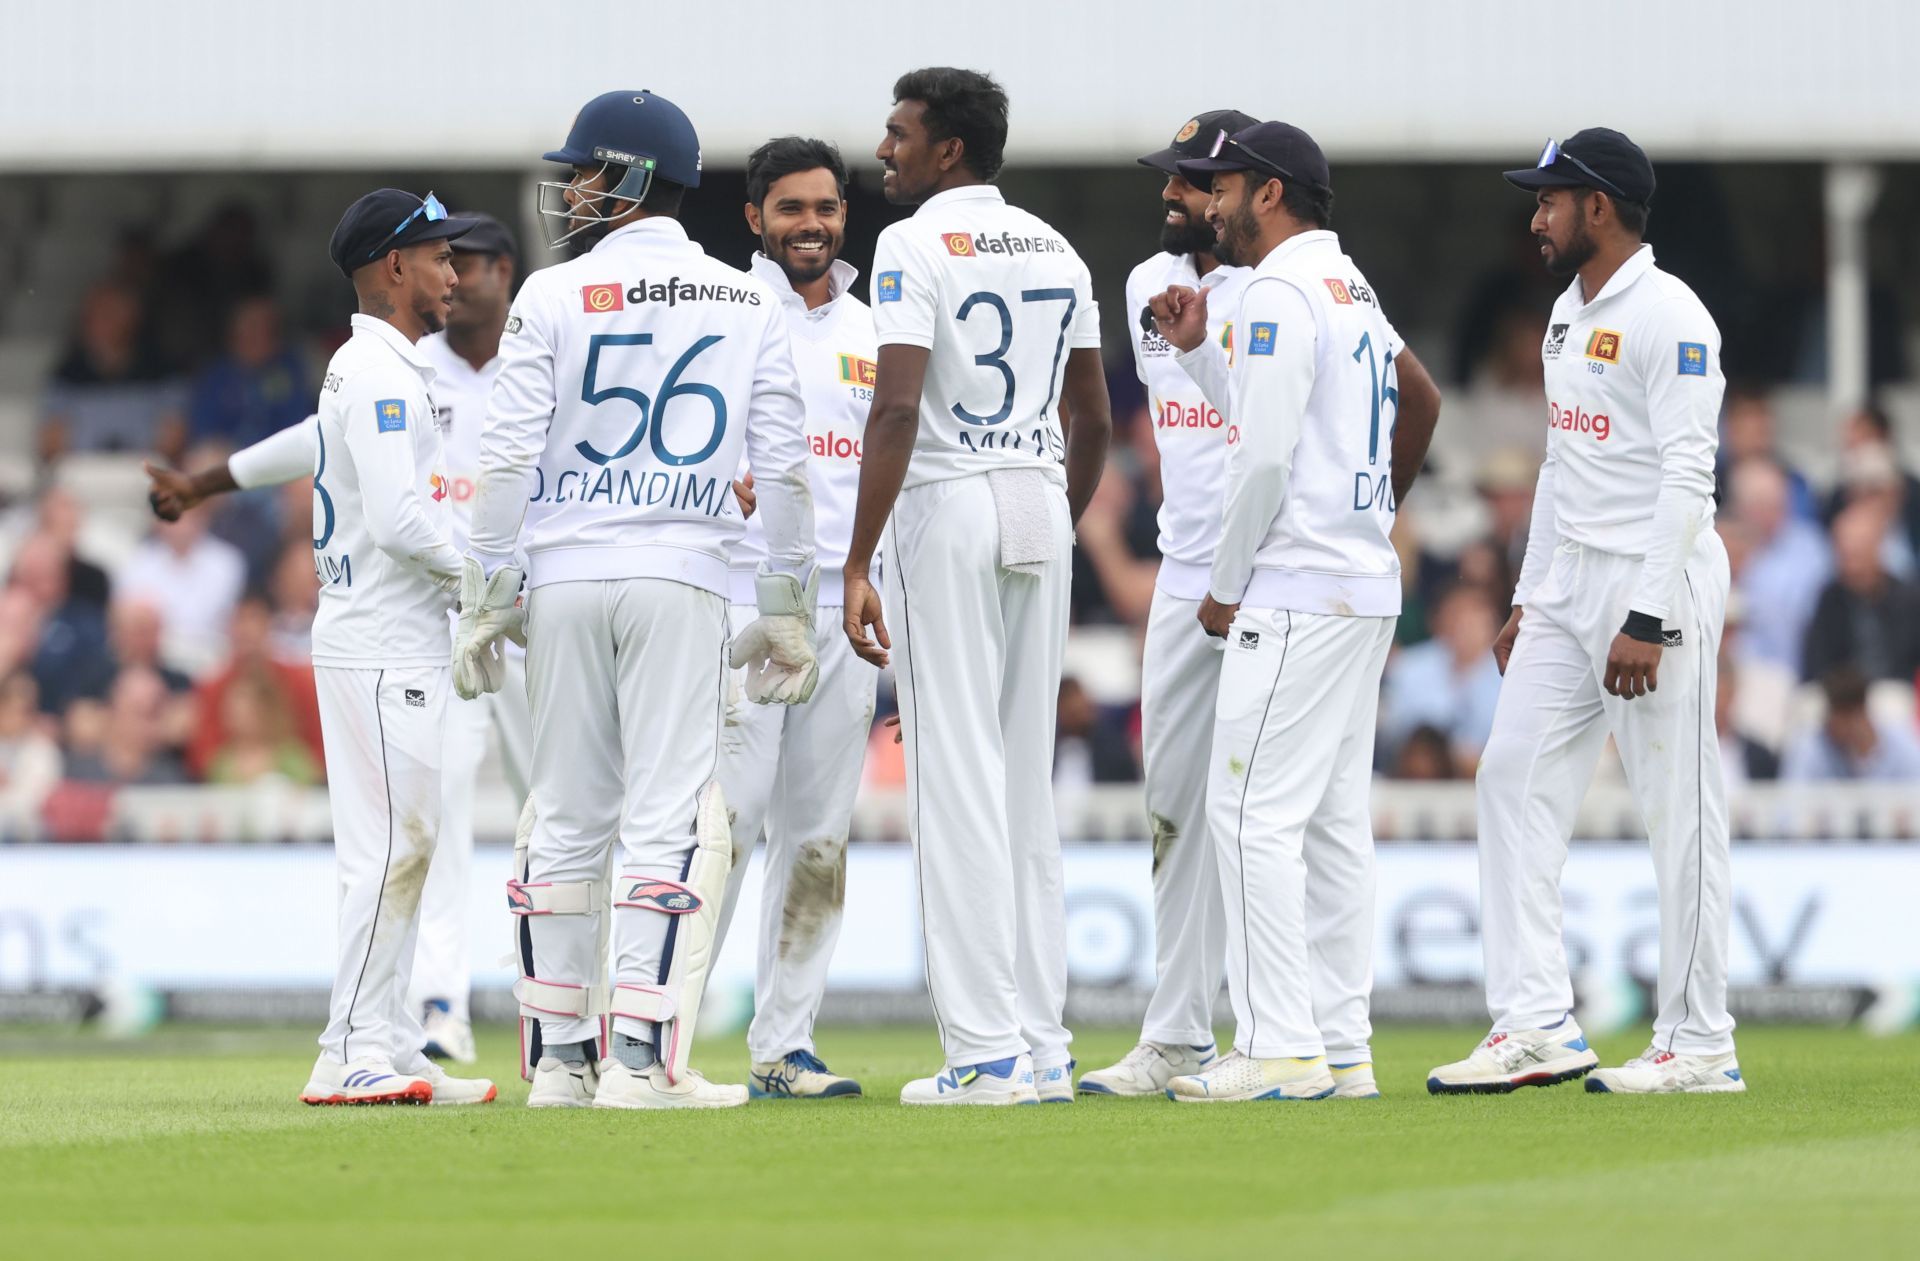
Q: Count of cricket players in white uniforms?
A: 8